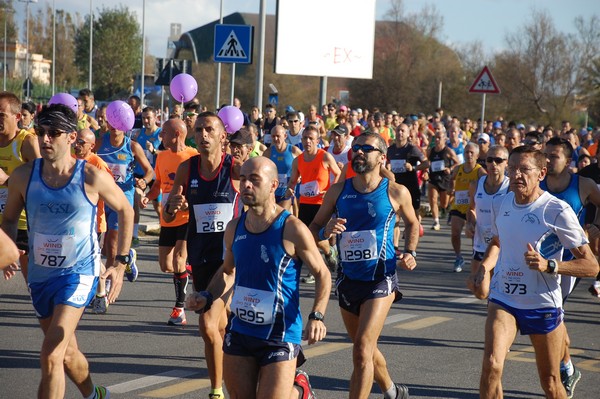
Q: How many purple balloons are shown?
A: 4